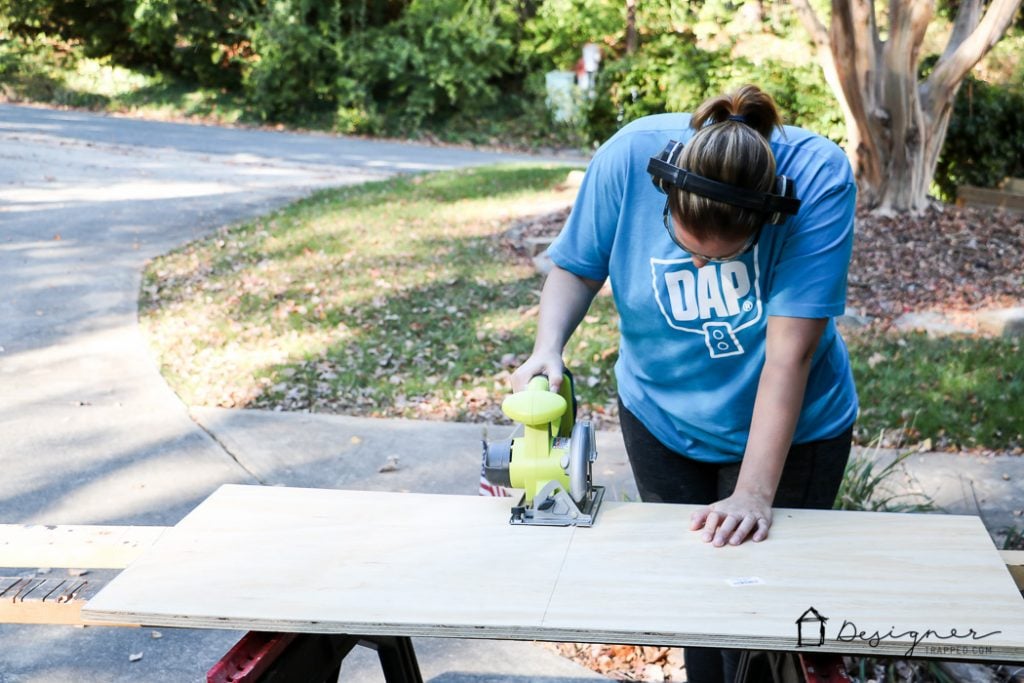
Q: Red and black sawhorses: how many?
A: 2